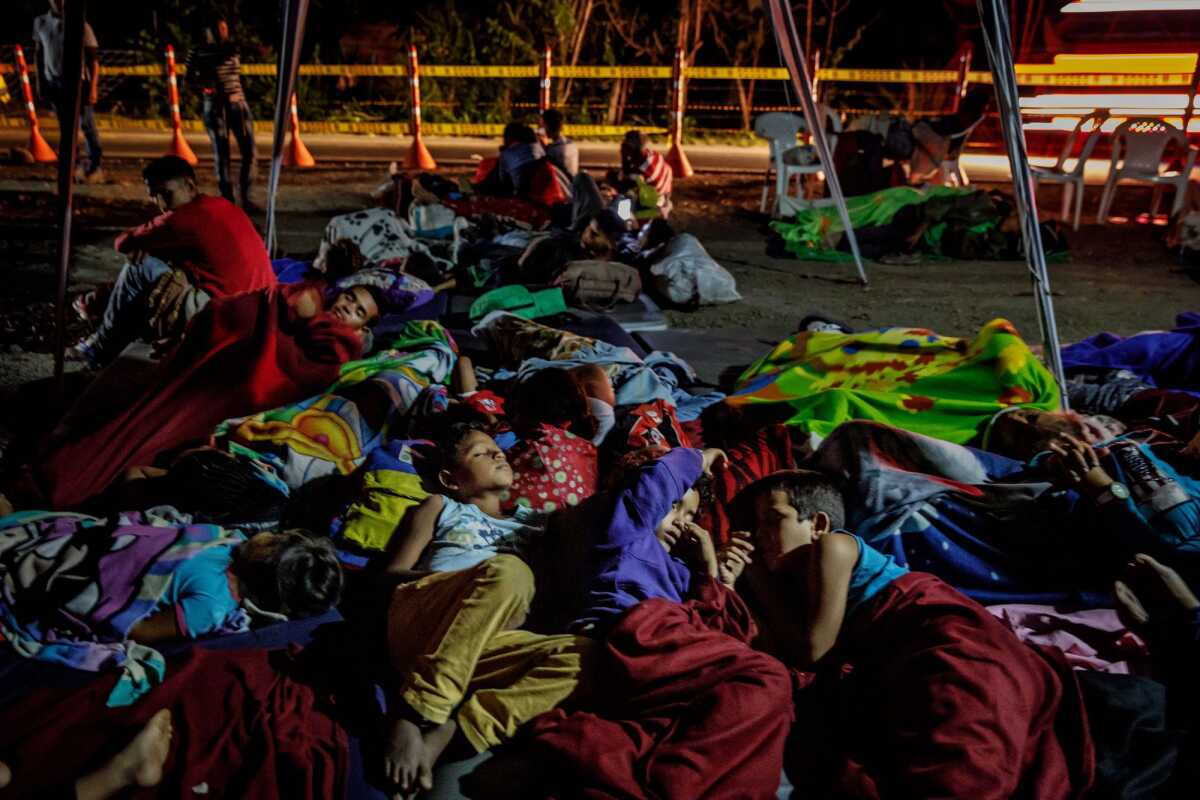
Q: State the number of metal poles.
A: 4